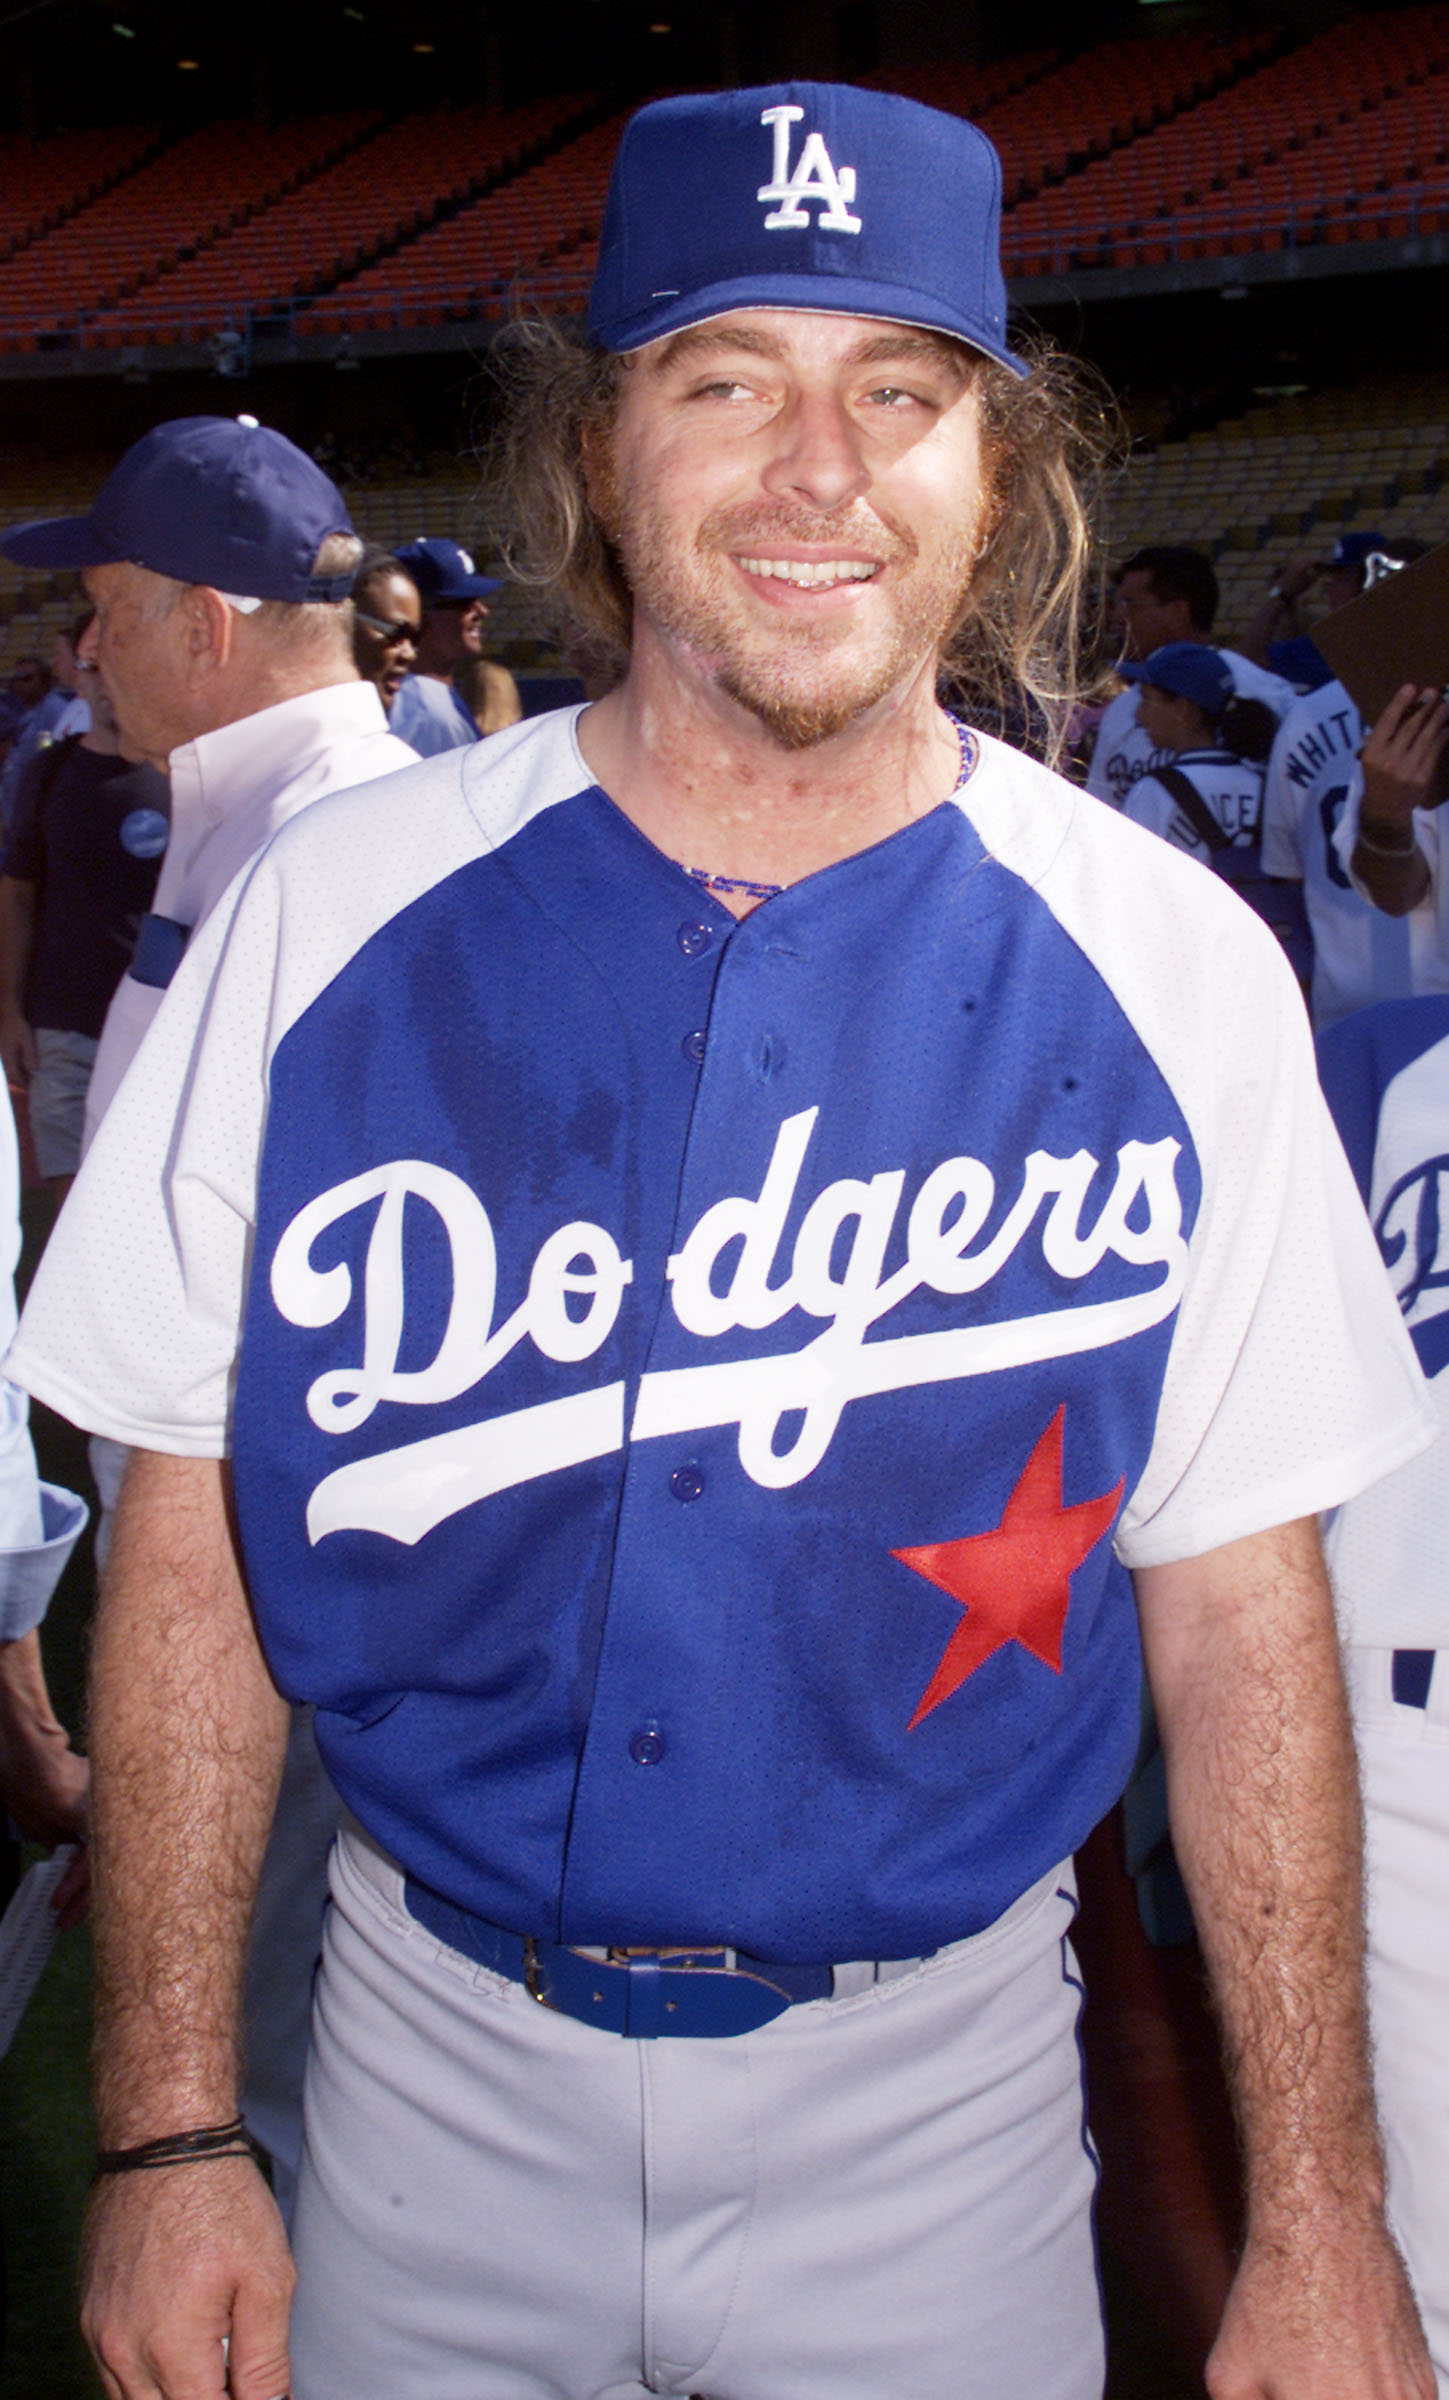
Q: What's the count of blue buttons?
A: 4